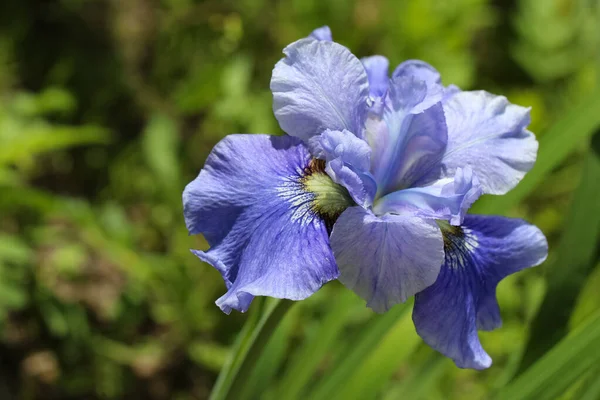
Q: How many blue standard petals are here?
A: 3